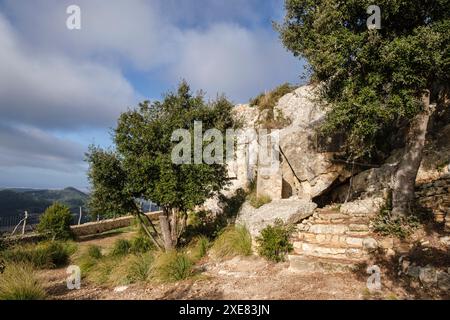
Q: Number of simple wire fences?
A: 1